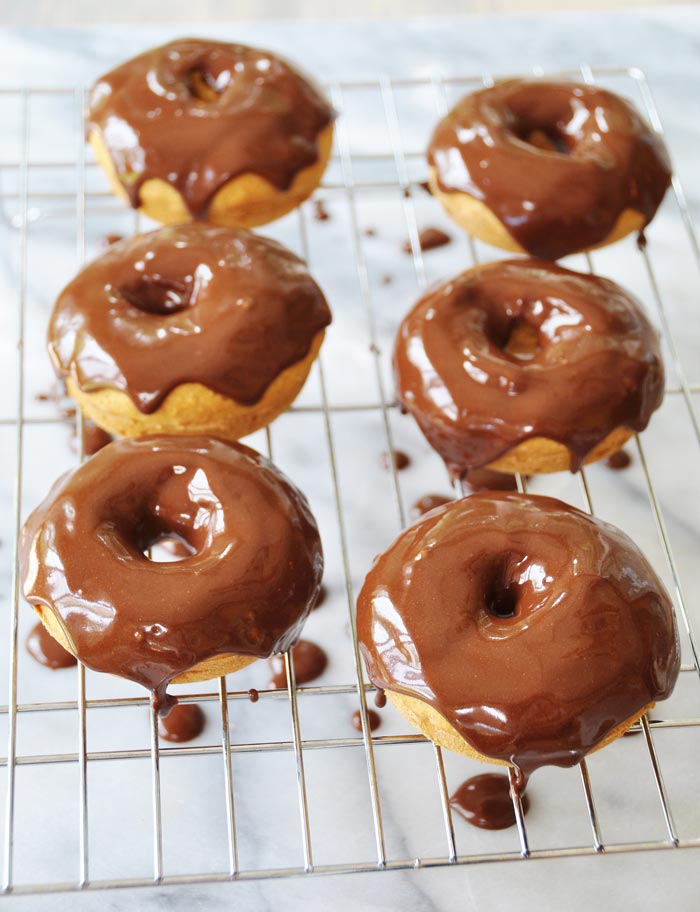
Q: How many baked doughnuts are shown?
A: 6